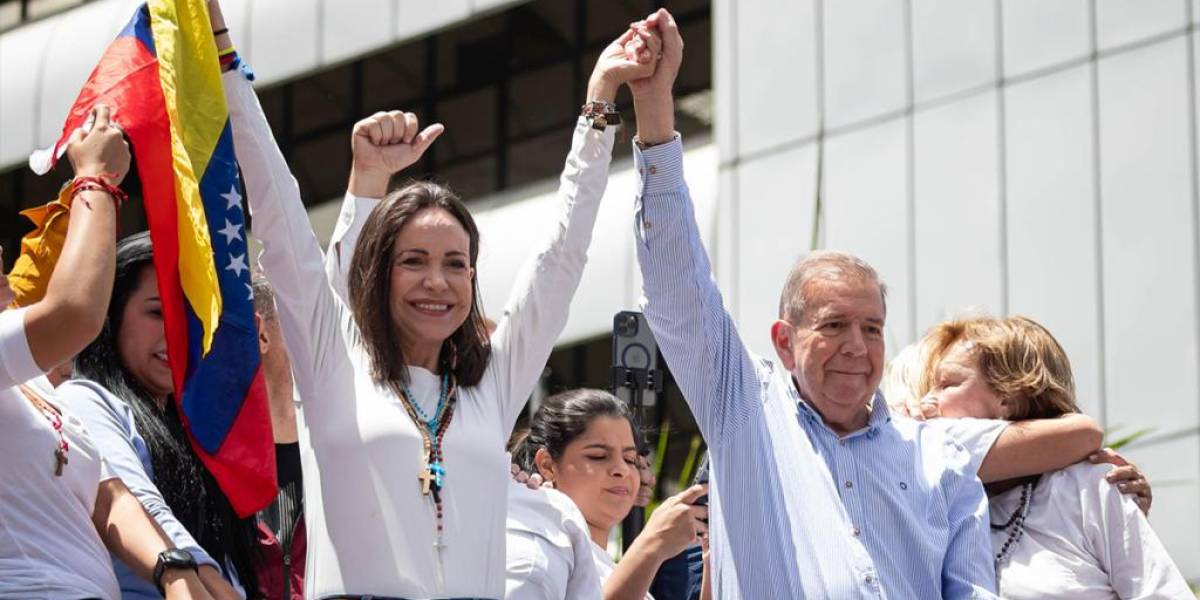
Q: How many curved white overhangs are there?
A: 2